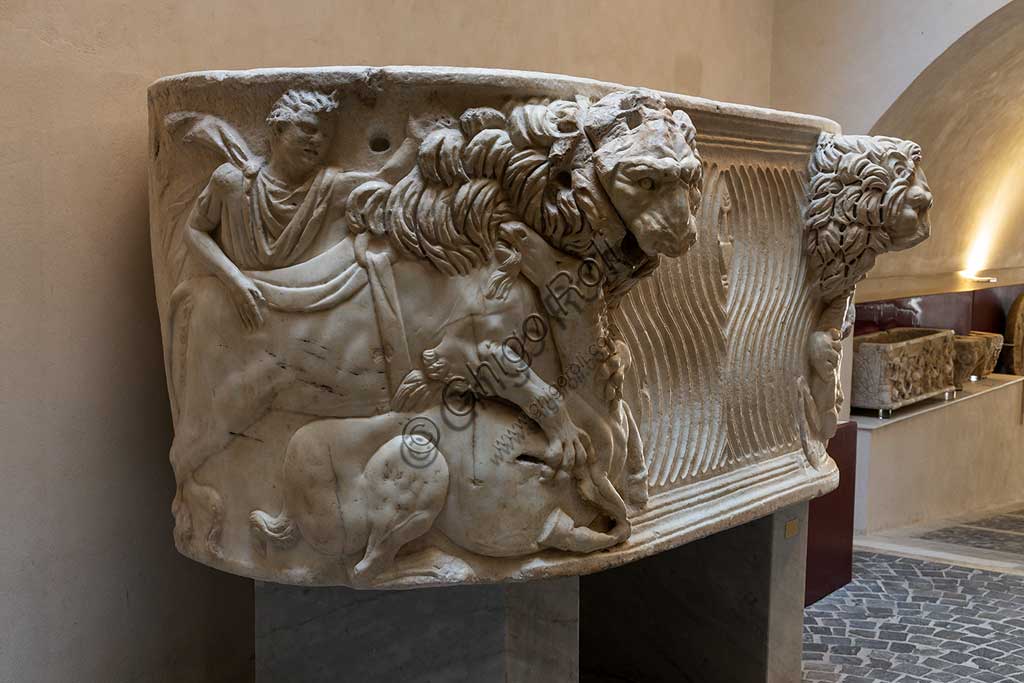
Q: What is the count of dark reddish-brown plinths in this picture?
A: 1